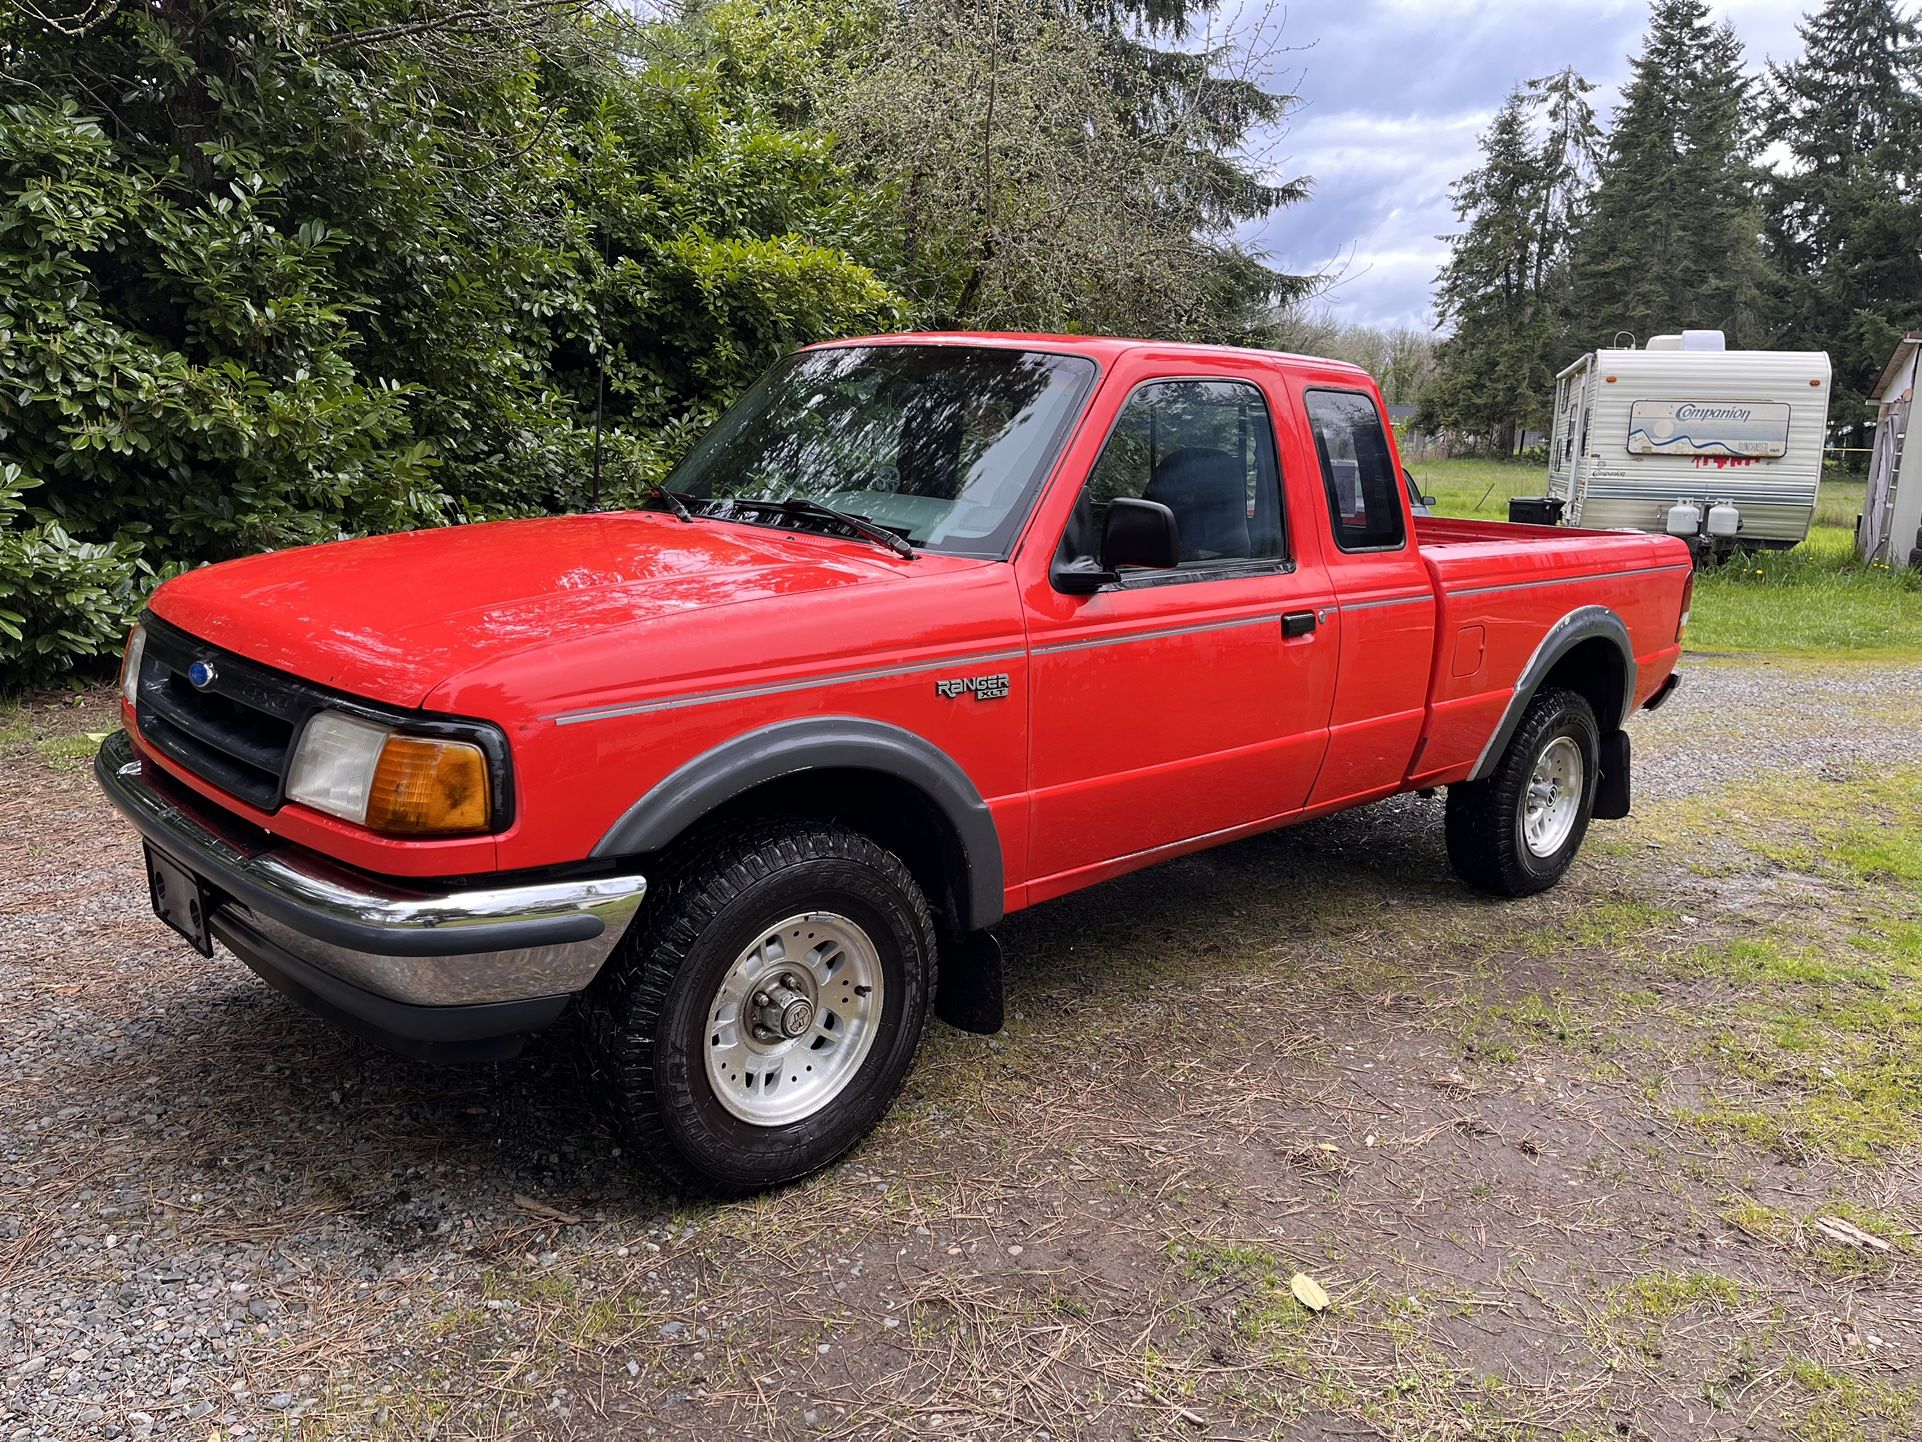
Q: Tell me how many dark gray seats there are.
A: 1